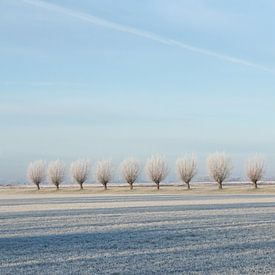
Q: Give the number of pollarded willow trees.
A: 9